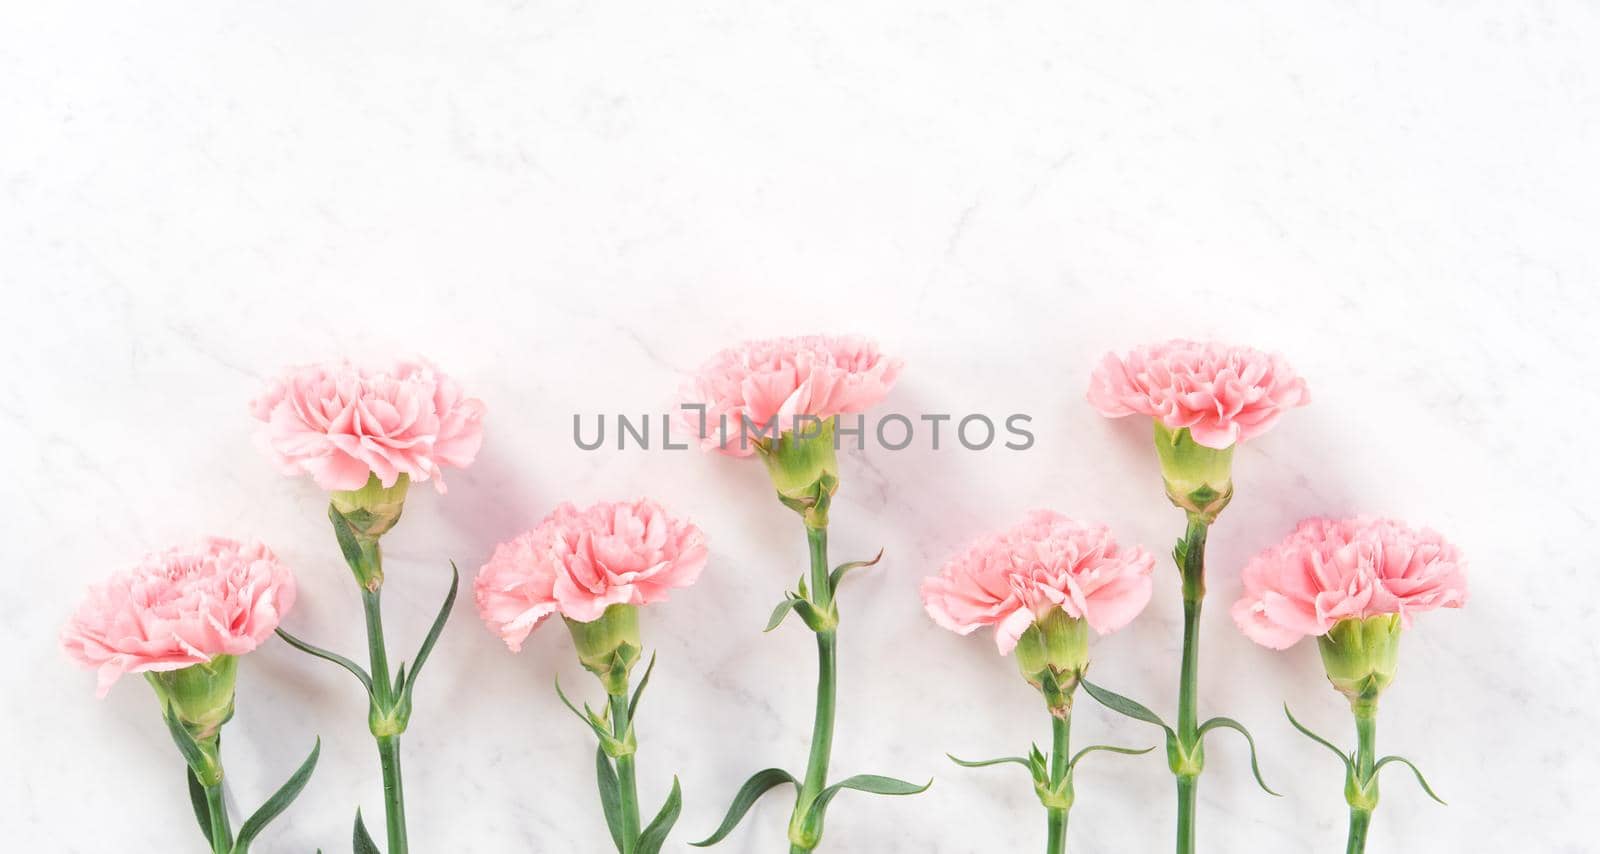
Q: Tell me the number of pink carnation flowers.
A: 7